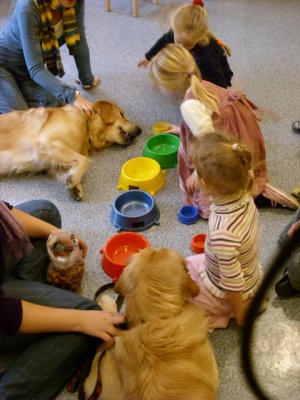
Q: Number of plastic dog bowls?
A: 7